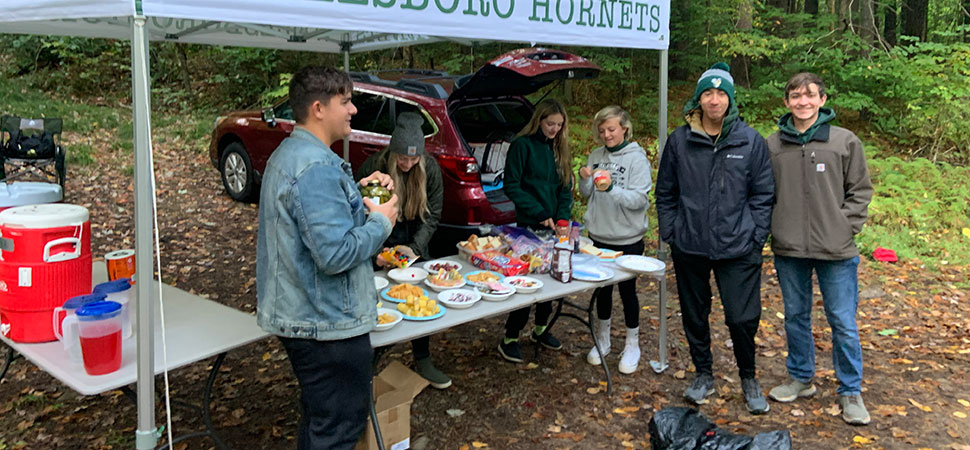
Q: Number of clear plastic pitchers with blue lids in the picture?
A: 3